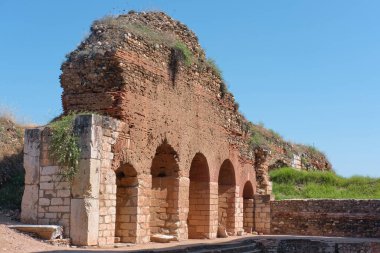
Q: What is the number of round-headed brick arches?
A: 5